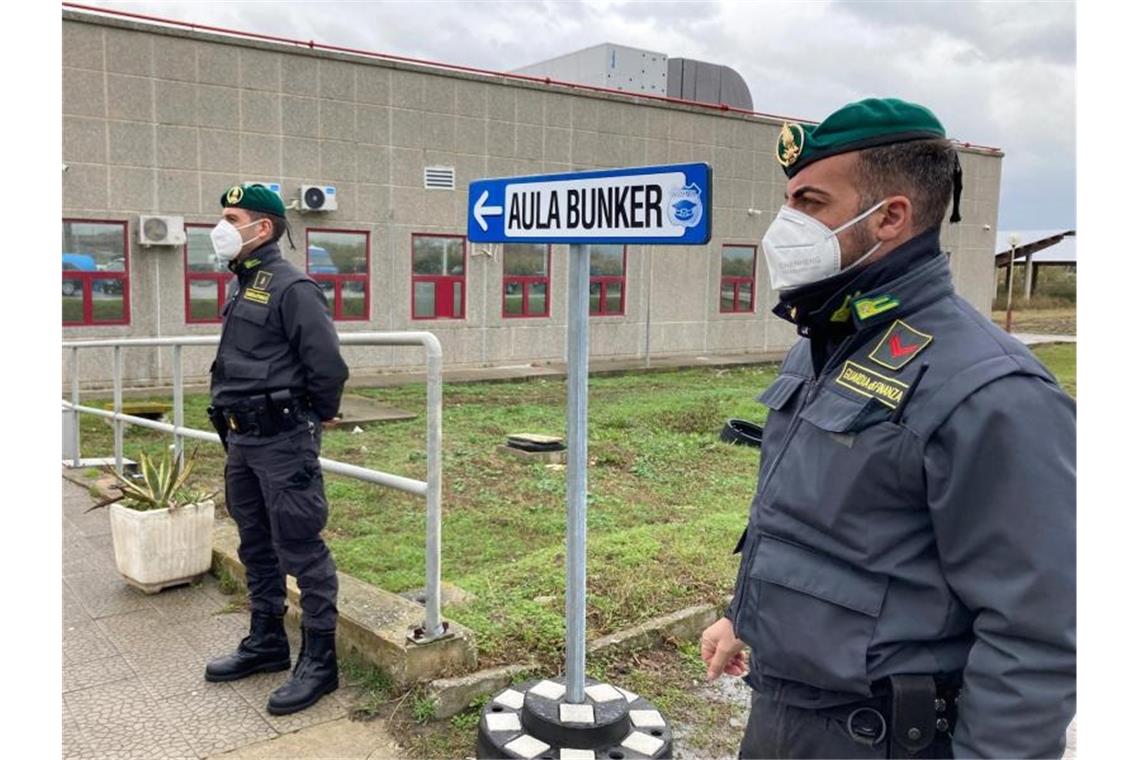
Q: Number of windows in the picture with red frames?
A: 7